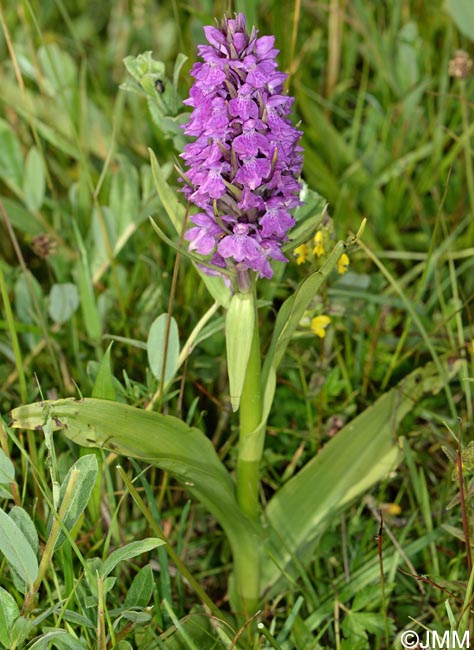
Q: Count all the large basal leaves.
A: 2